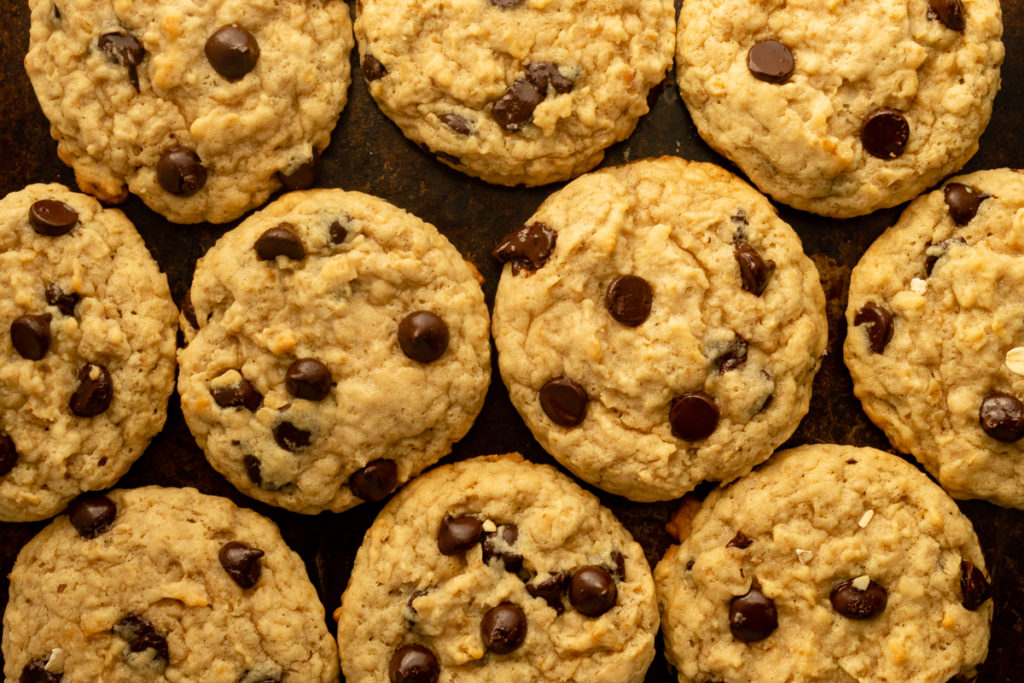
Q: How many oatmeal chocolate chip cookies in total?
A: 10